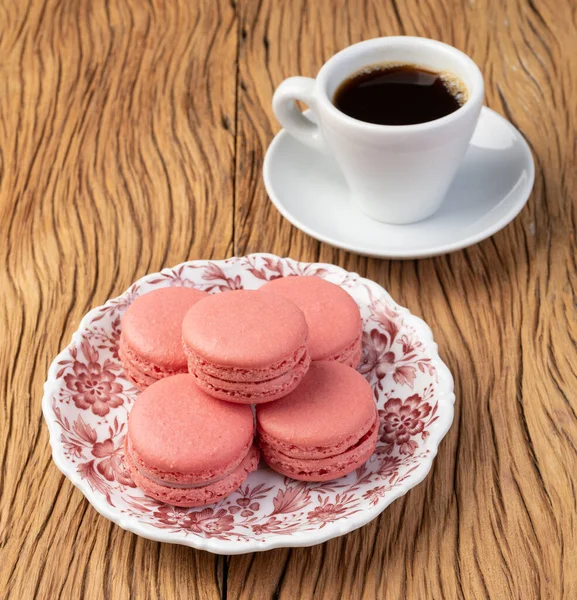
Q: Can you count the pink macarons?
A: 5